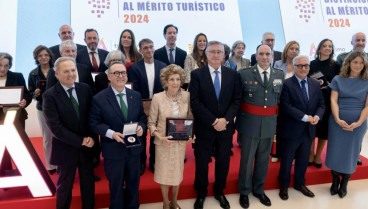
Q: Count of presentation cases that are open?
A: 2